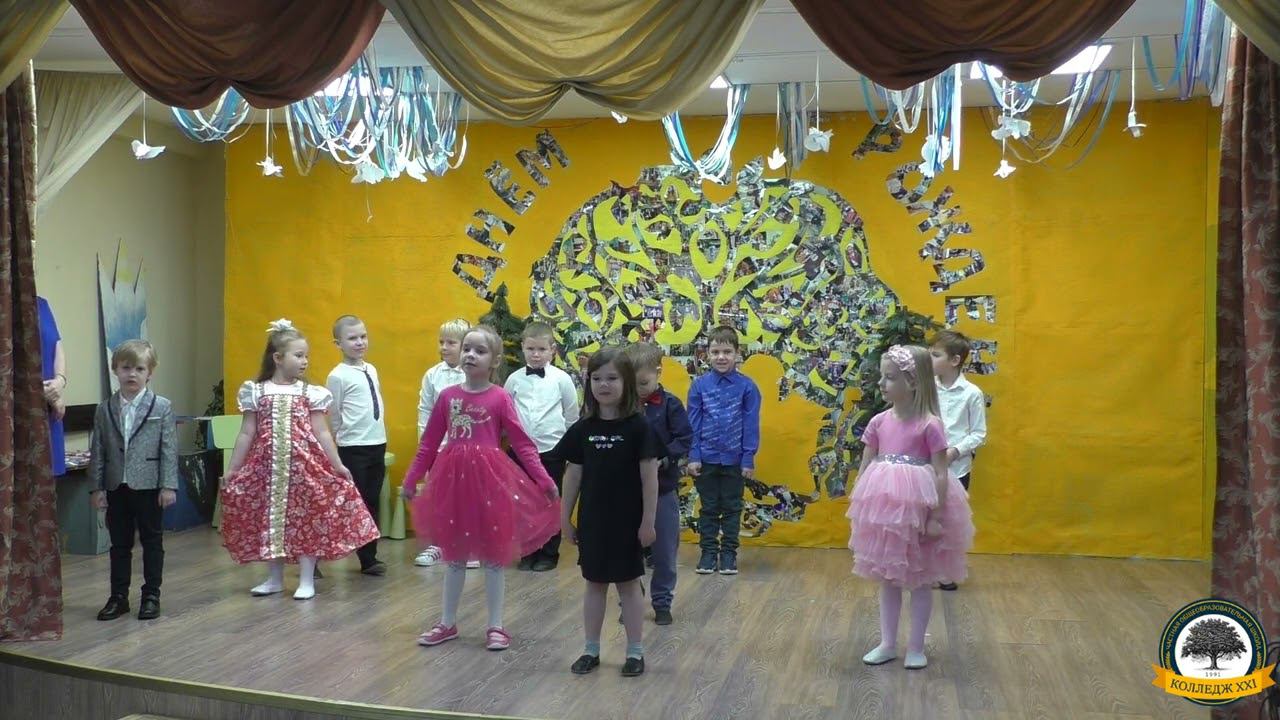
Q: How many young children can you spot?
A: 11